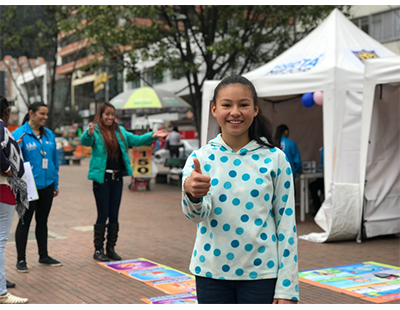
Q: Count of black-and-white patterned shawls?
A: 1